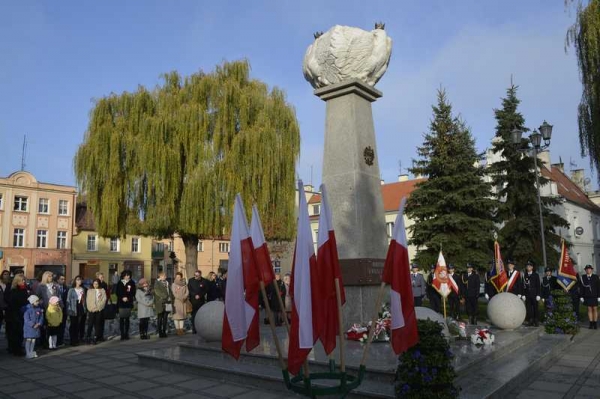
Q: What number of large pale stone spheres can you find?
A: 3